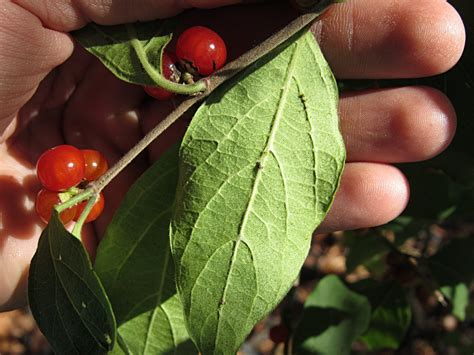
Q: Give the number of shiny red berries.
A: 6